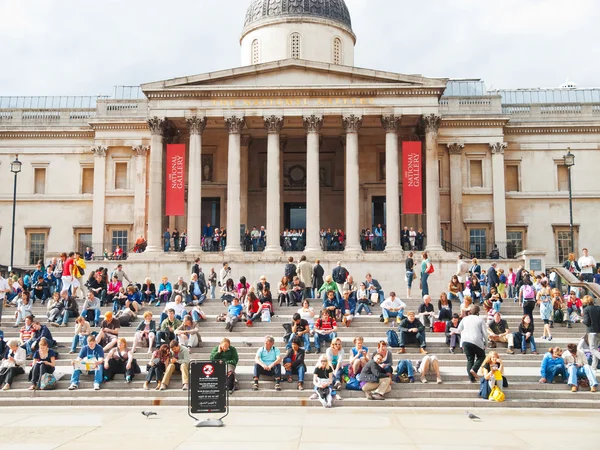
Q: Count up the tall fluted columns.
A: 8